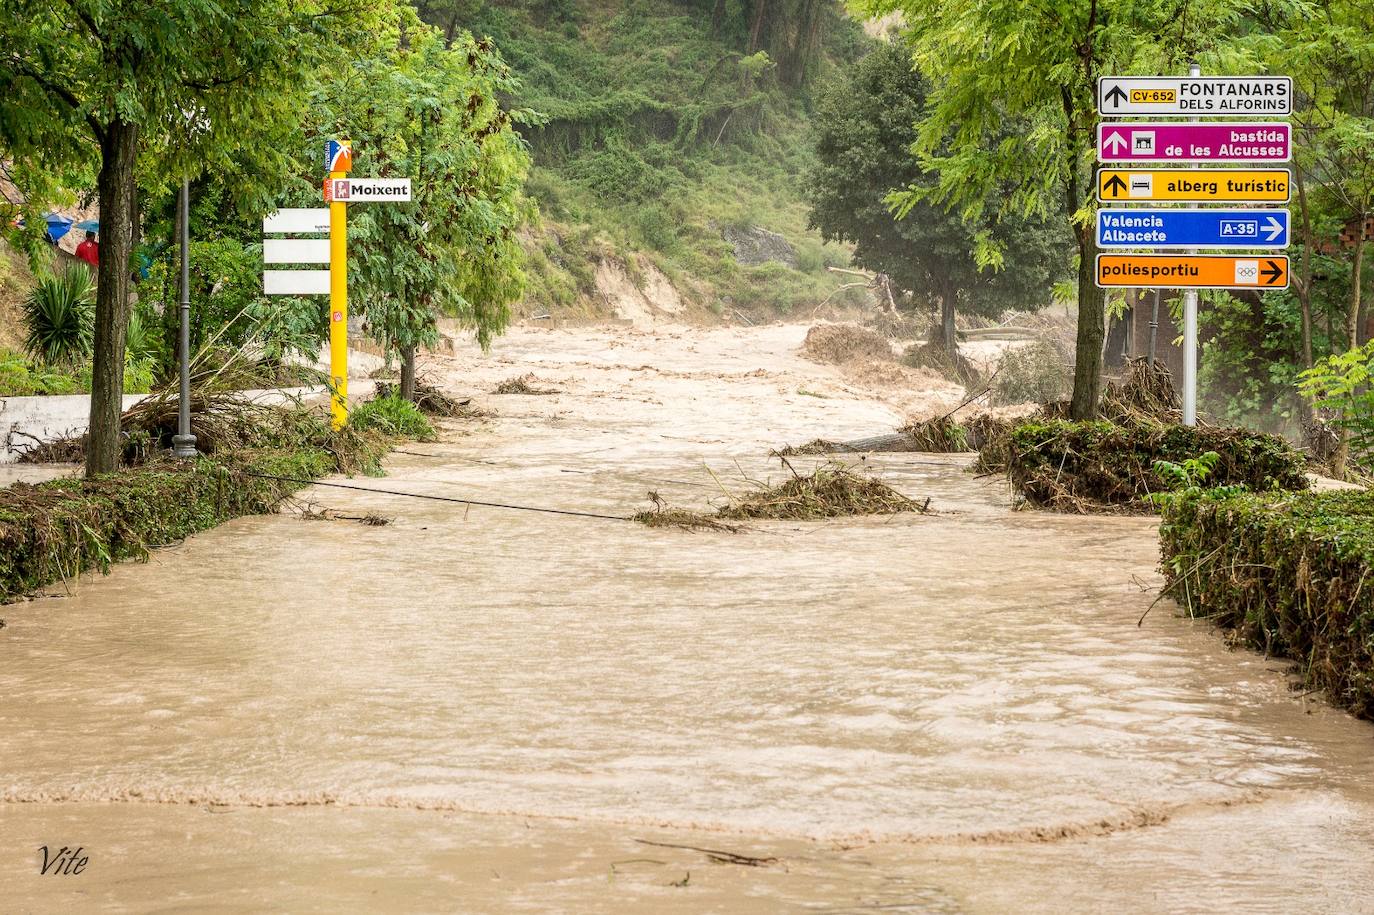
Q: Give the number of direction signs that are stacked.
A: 5